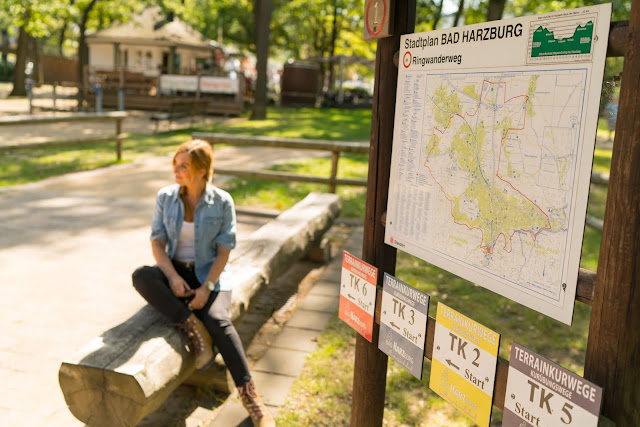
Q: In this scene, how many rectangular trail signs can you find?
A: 4